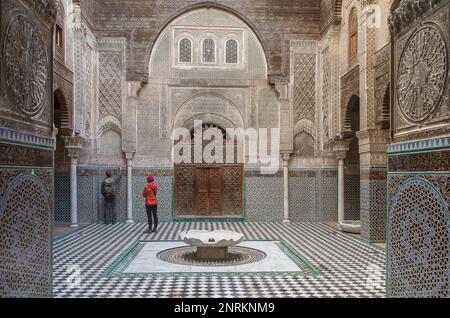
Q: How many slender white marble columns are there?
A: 4